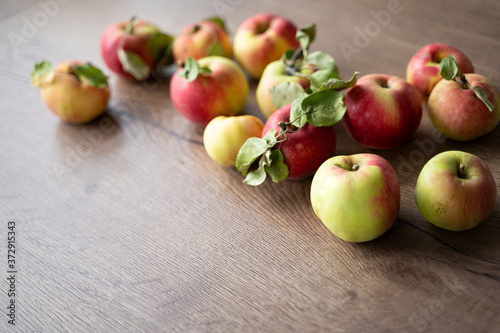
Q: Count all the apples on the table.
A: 13